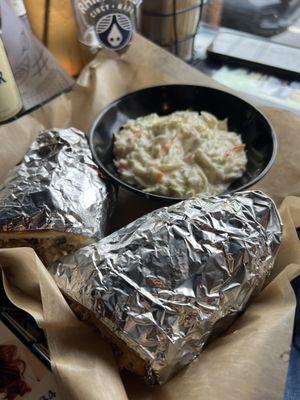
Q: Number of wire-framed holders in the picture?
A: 1